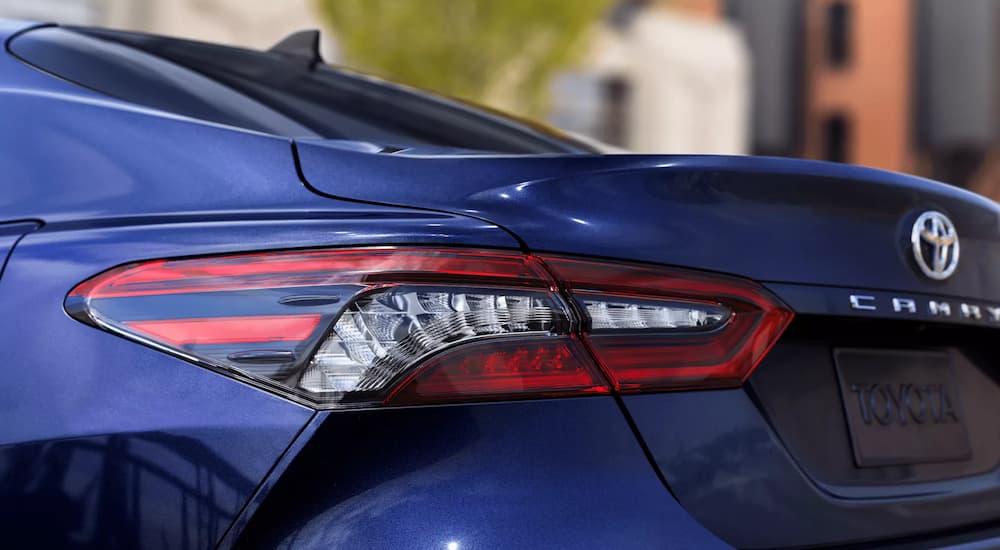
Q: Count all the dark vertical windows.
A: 2